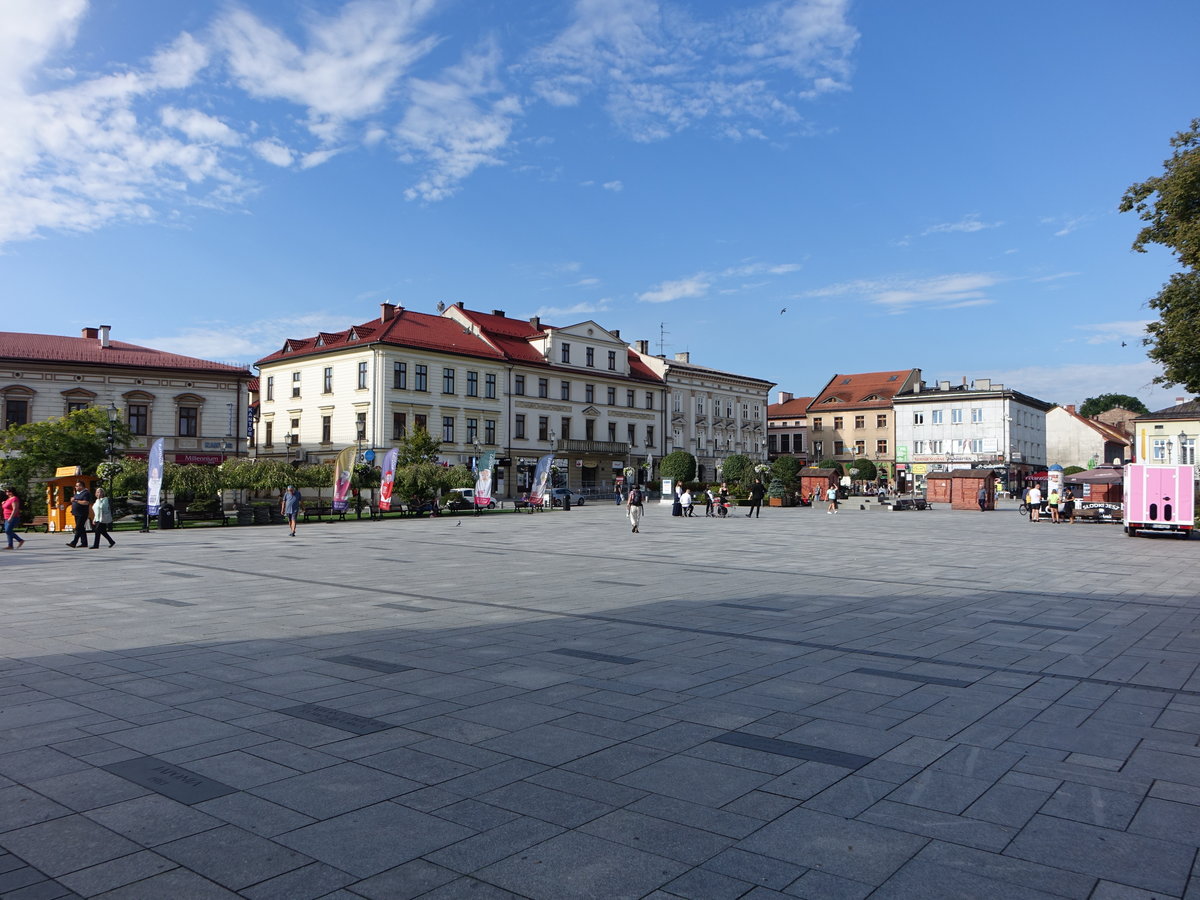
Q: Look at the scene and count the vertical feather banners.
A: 5